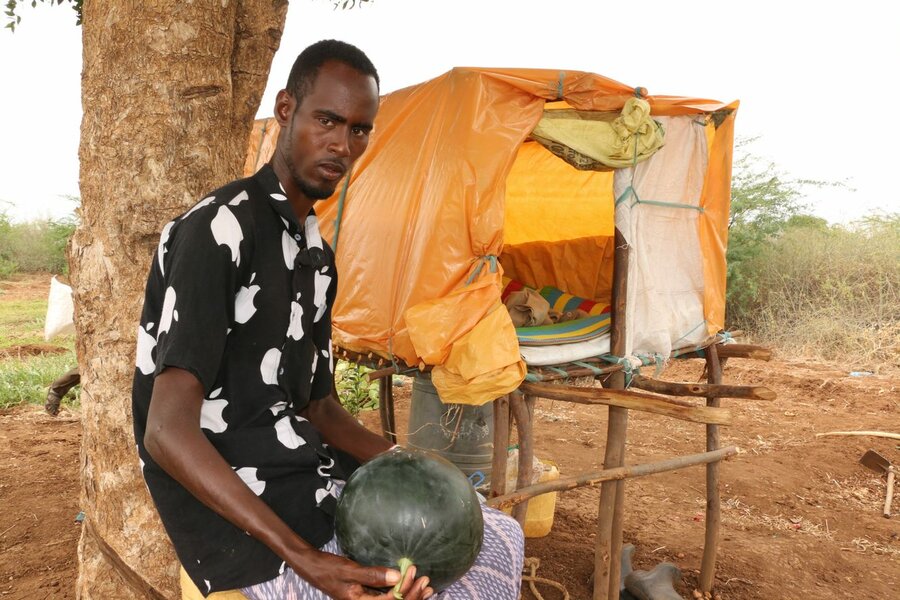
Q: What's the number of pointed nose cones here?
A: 0